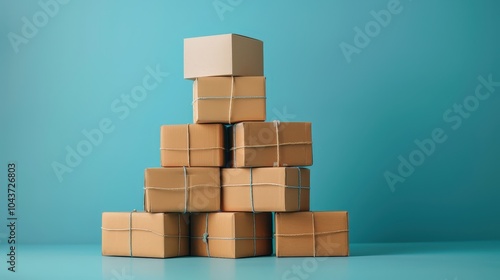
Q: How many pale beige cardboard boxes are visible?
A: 1